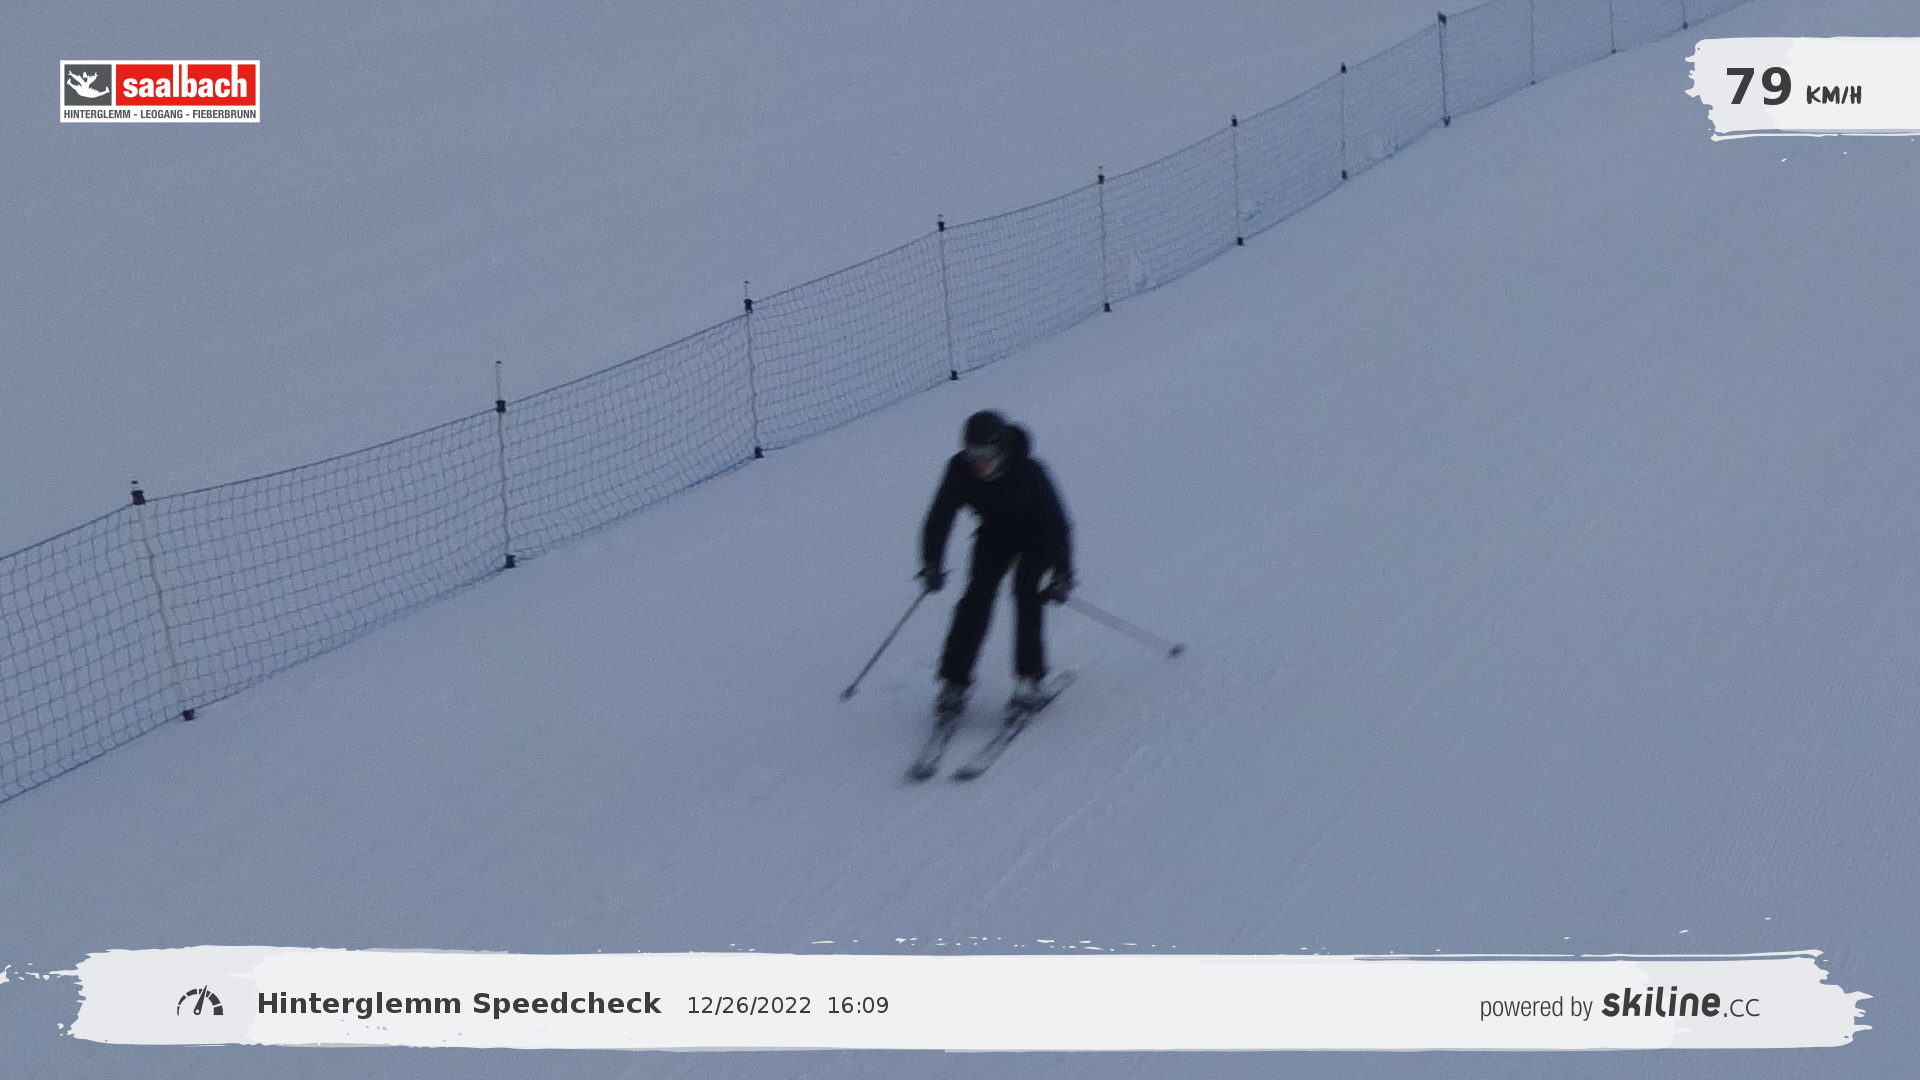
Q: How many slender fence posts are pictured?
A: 11